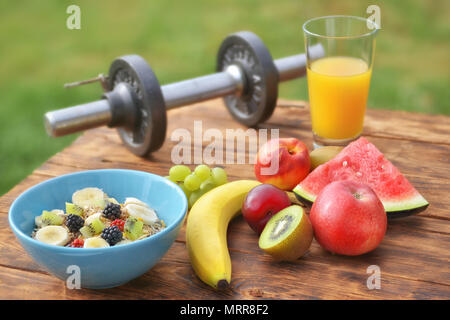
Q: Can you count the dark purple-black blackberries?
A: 3